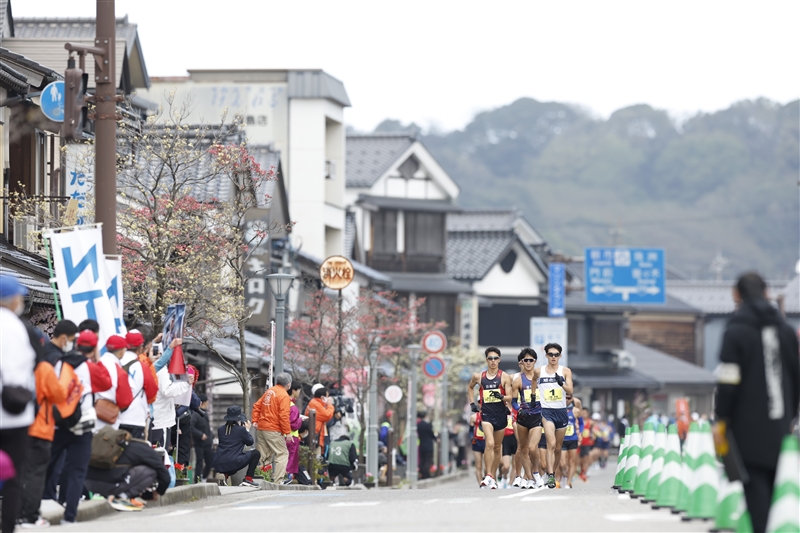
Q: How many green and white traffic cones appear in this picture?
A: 11